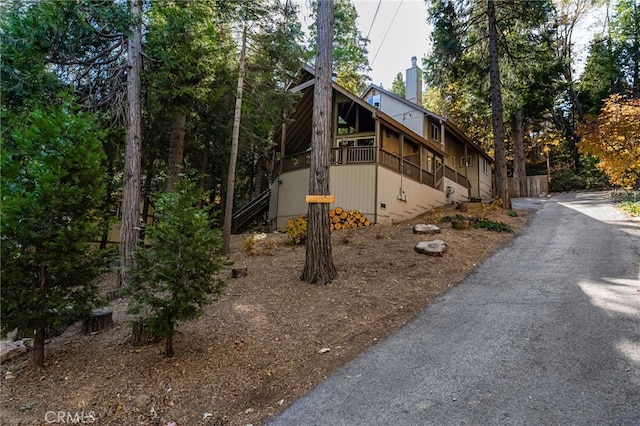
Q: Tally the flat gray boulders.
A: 2